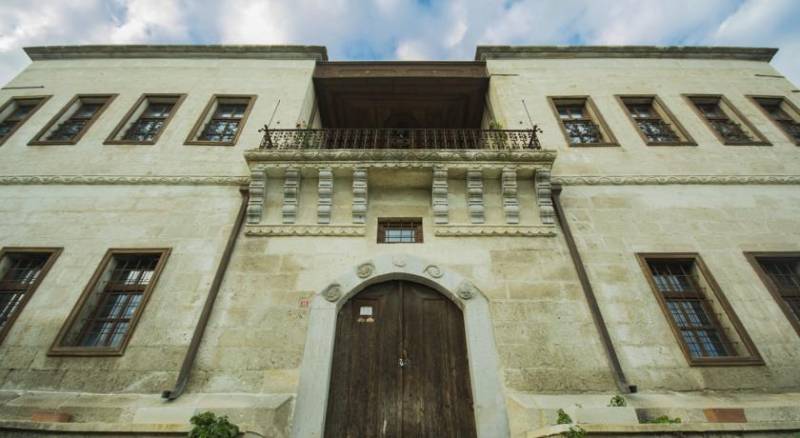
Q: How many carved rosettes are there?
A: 5